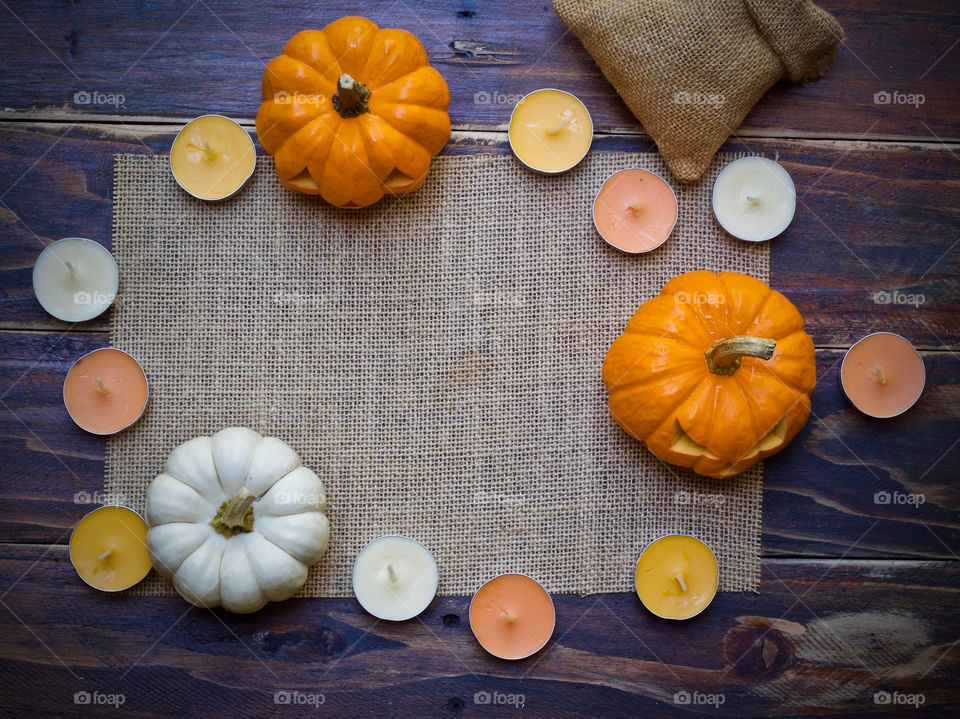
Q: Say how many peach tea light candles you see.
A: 4